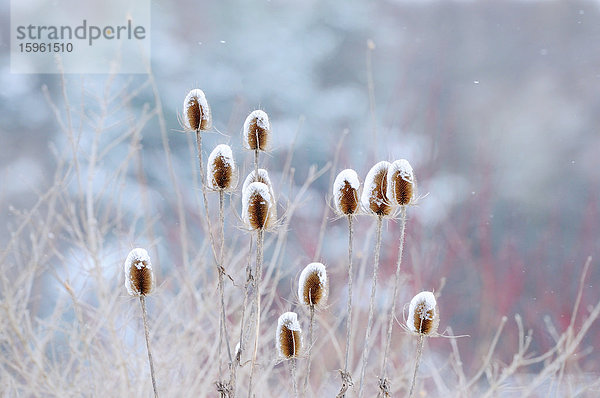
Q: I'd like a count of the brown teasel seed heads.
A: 12